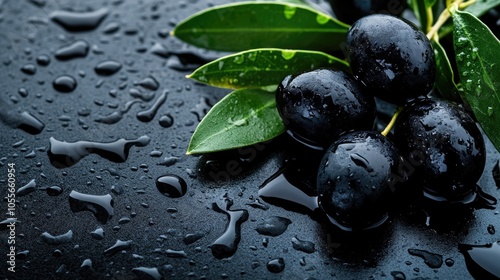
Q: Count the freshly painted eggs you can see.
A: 0